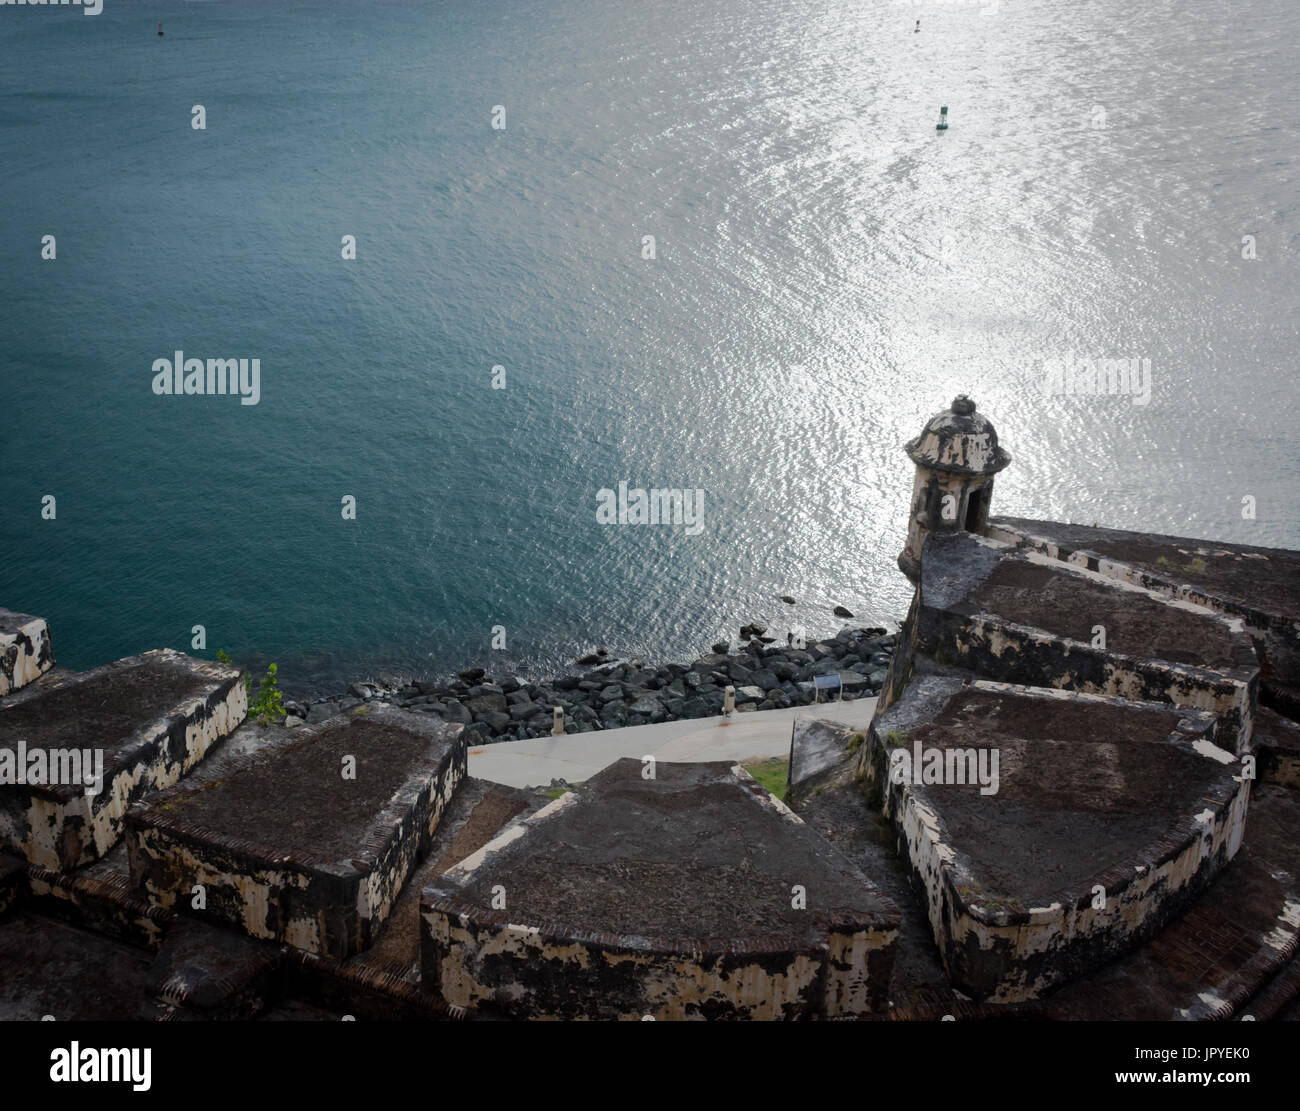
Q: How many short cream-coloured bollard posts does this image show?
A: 2